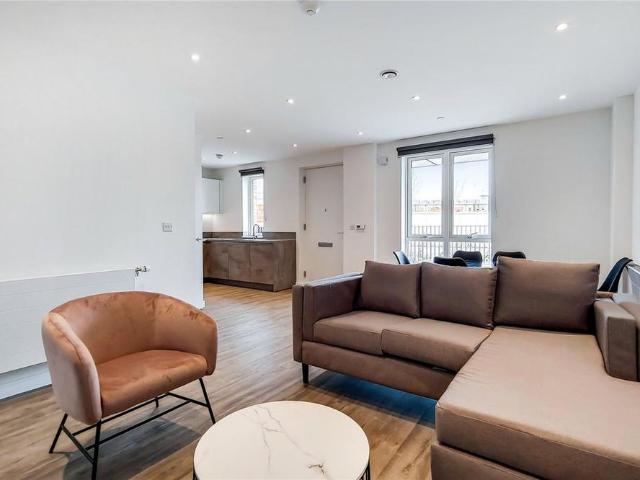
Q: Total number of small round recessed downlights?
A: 9